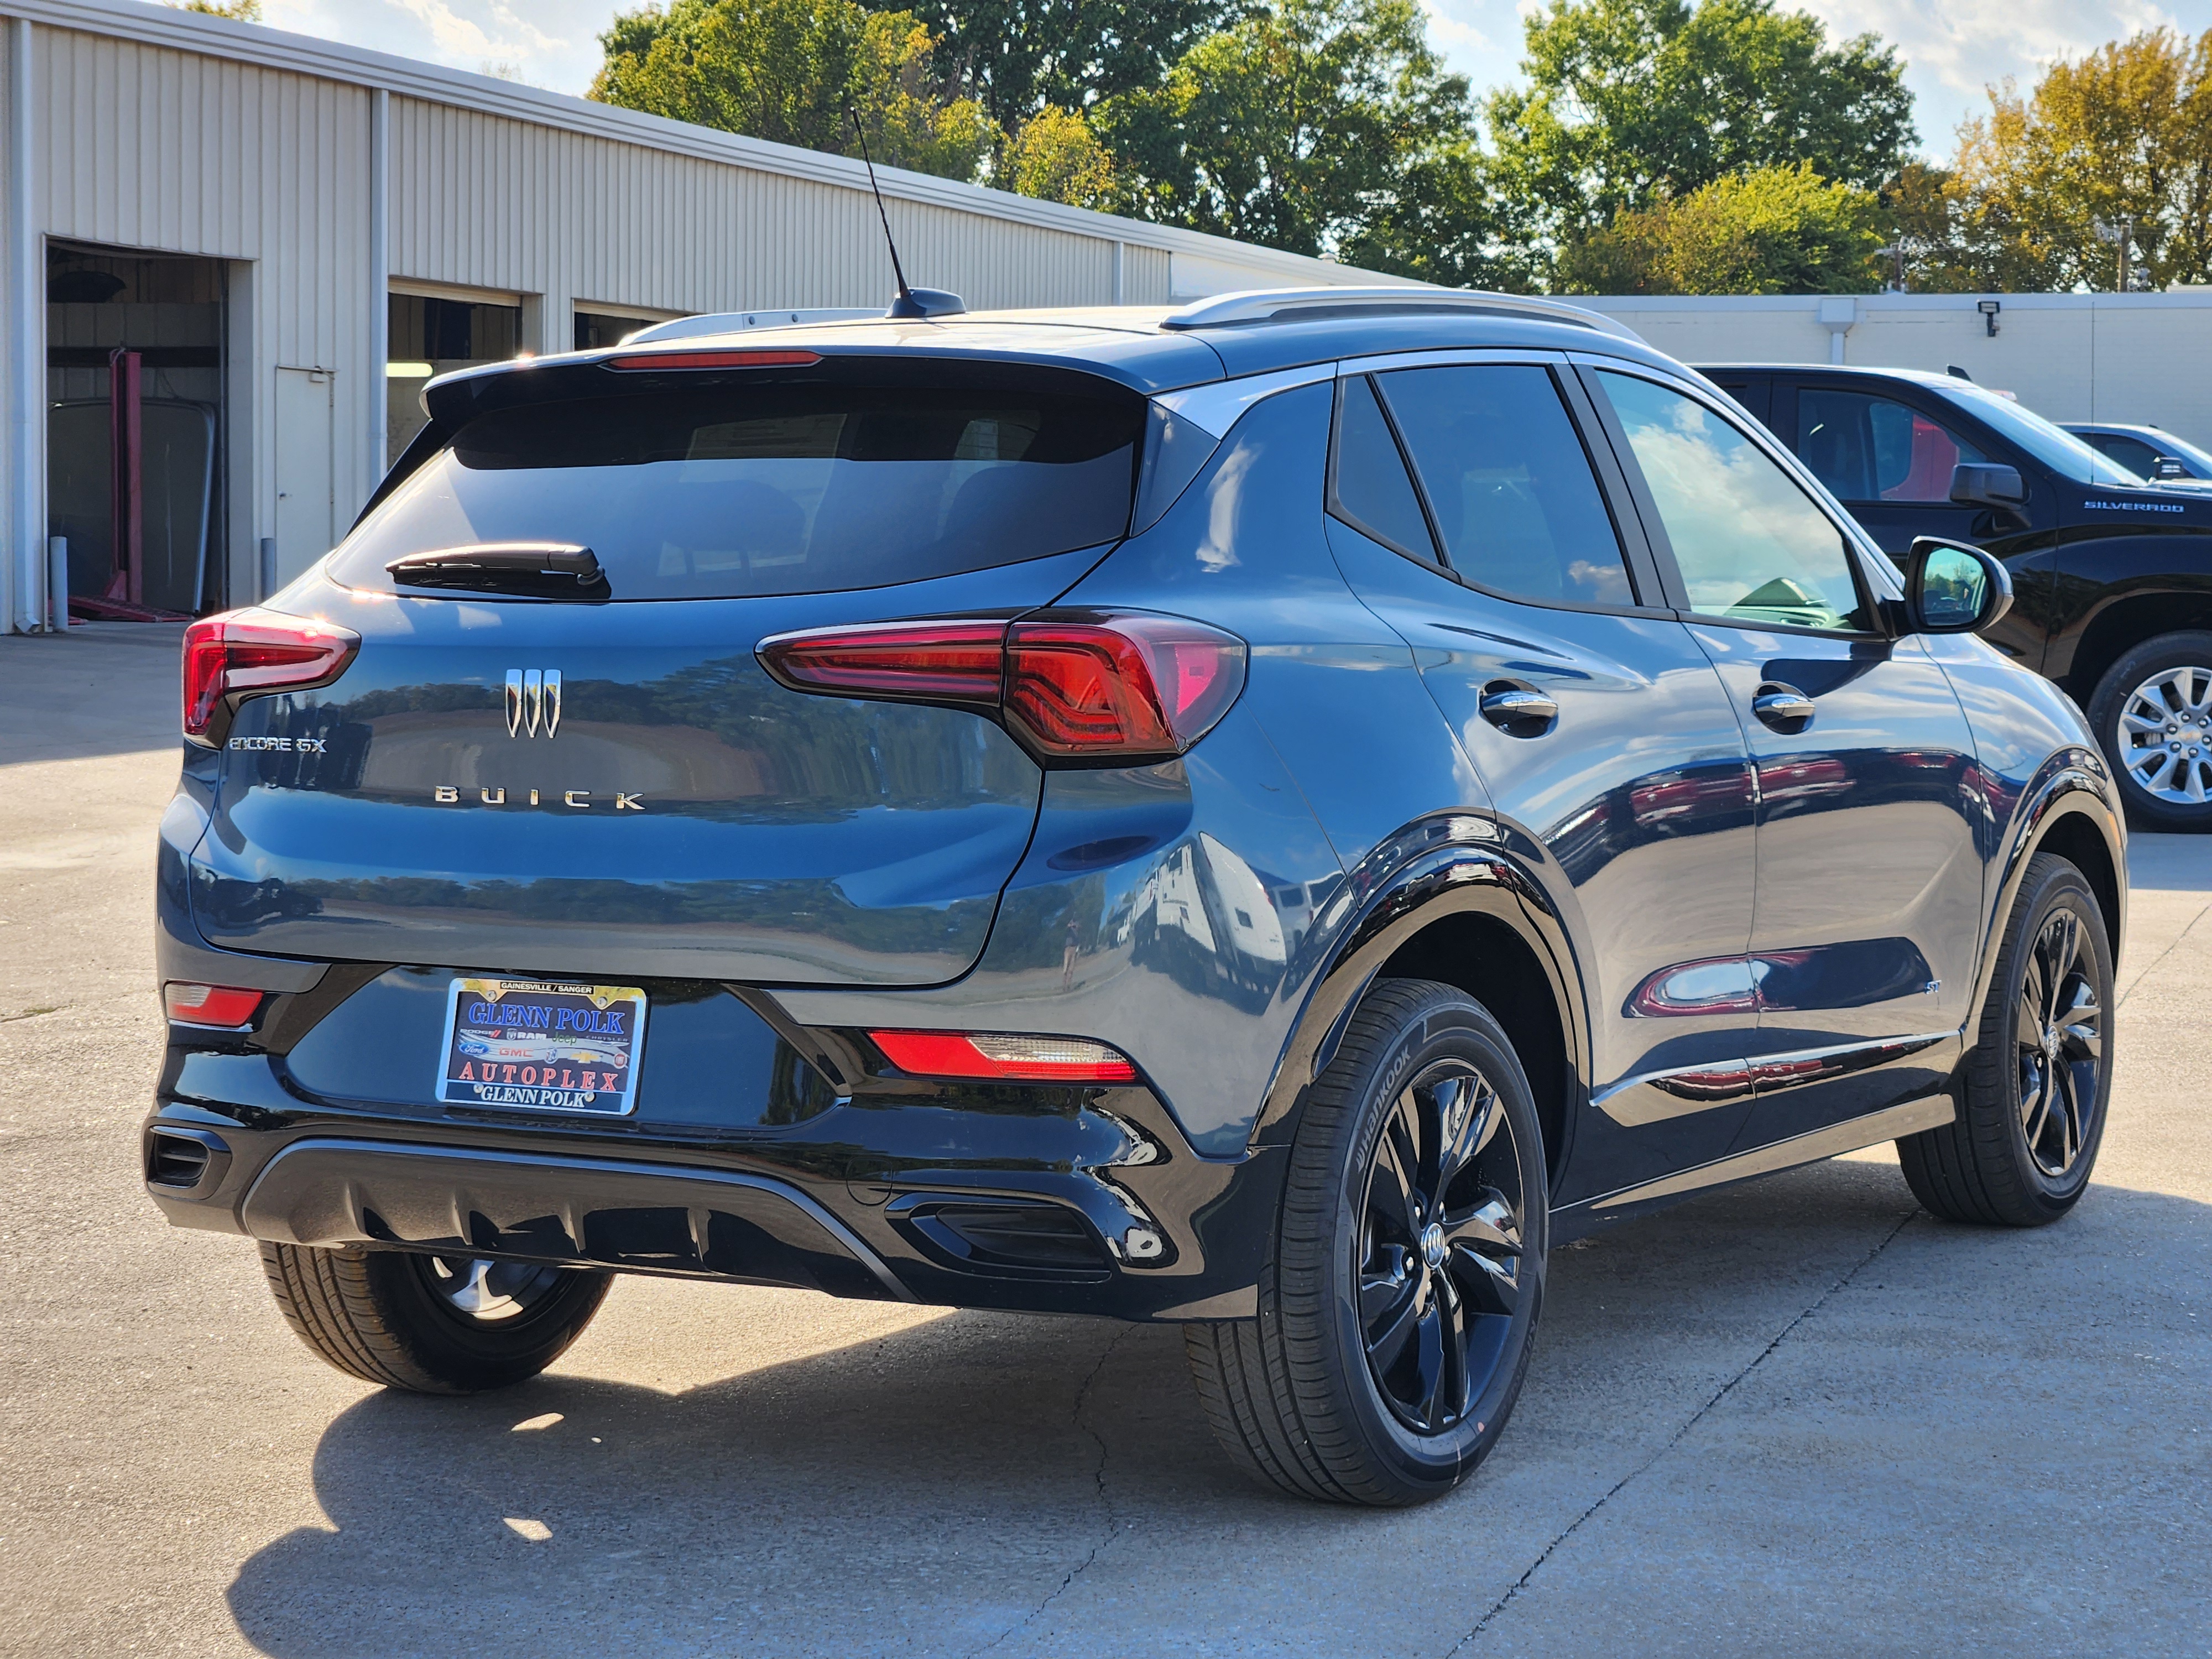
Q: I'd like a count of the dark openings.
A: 3